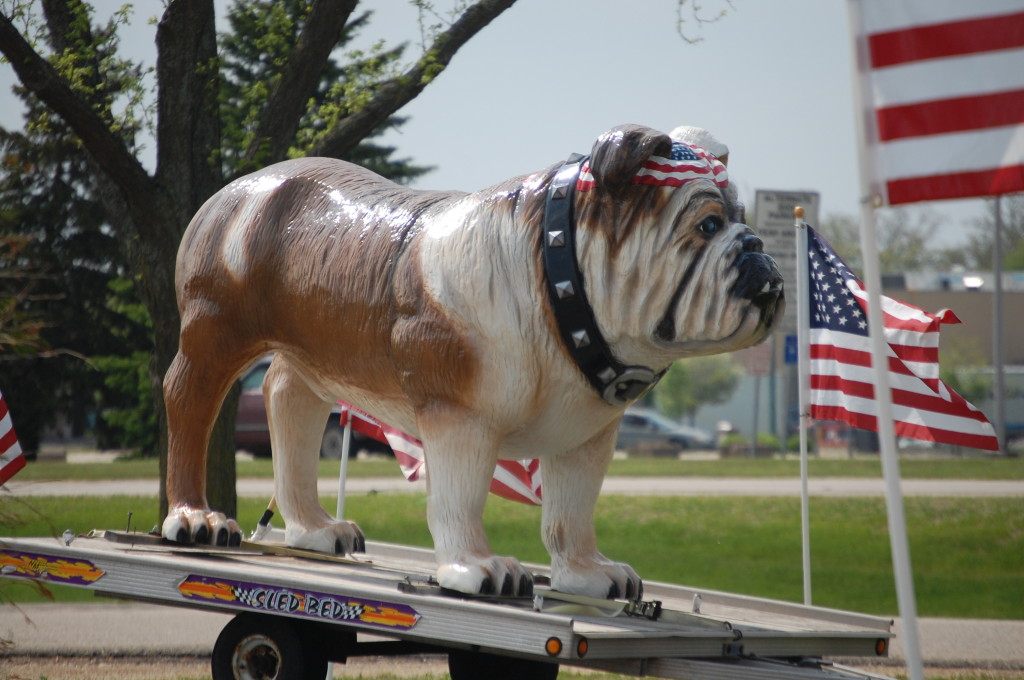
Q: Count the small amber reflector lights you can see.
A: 3